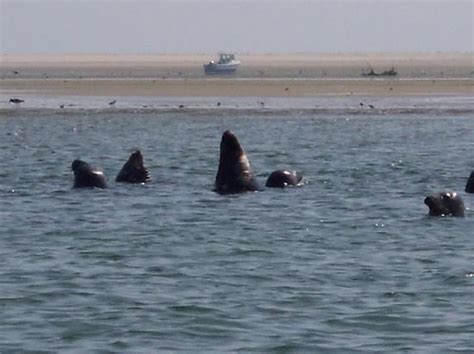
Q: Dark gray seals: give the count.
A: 6